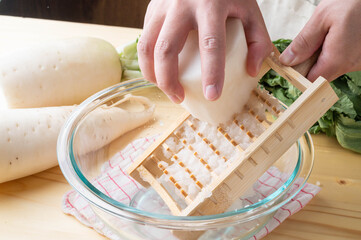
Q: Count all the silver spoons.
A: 0